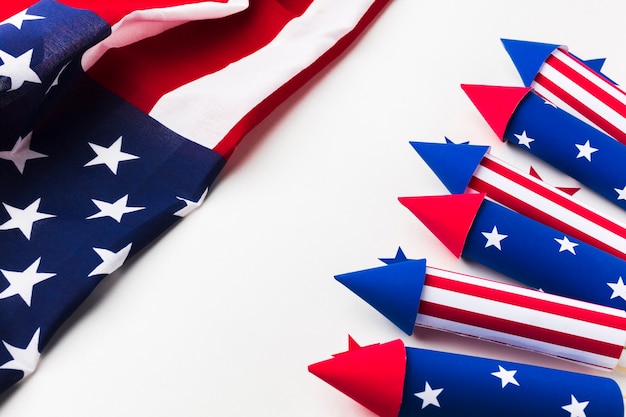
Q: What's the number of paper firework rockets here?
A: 6